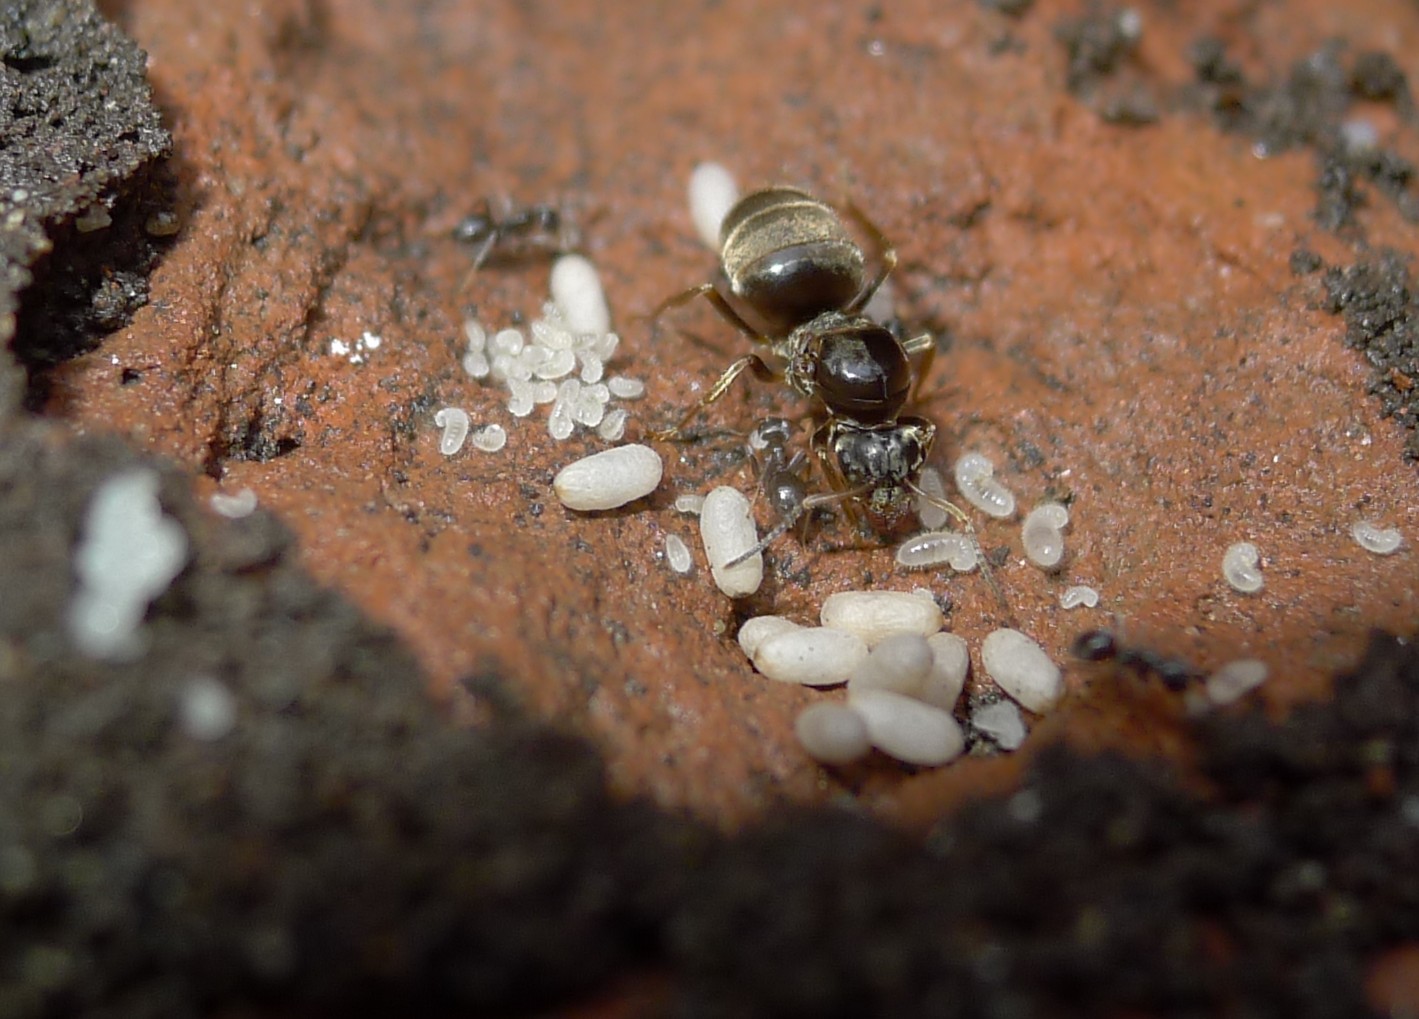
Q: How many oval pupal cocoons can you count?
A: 12